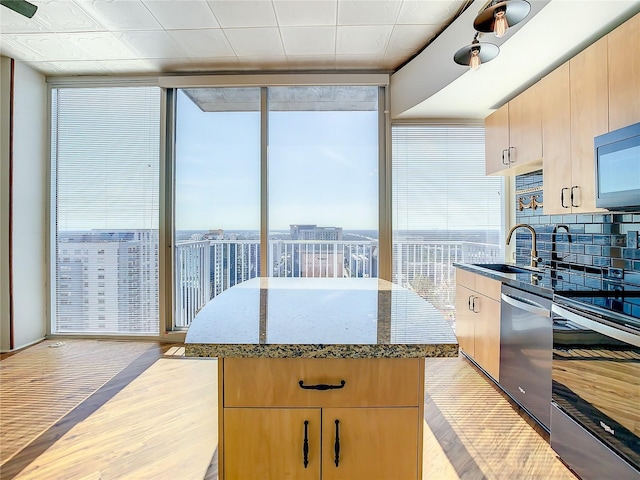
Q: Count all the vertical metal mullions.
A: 3